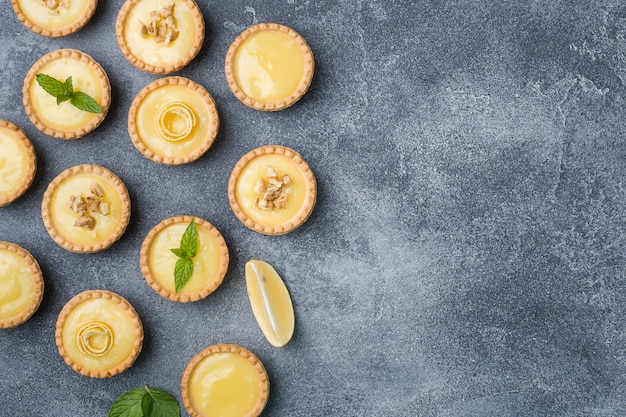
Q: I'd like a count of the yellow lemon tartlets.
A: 12